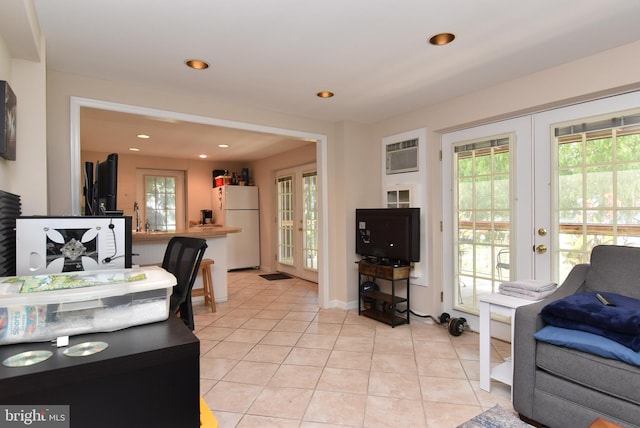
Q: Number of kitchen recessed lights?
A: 4